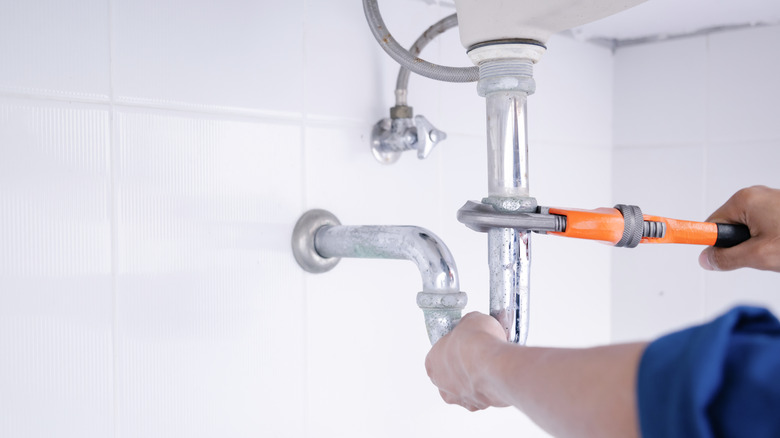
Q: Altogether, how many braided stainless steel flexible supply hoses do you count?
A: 2